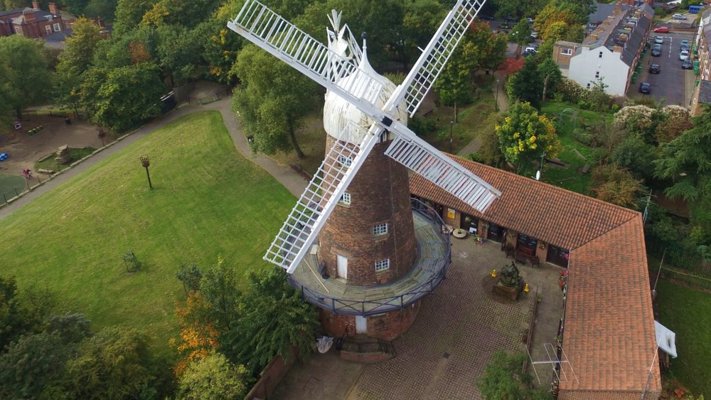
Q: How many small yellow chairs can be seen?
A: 2